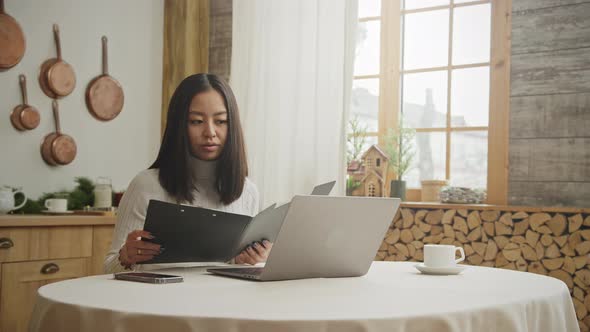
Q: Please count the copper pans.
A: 5